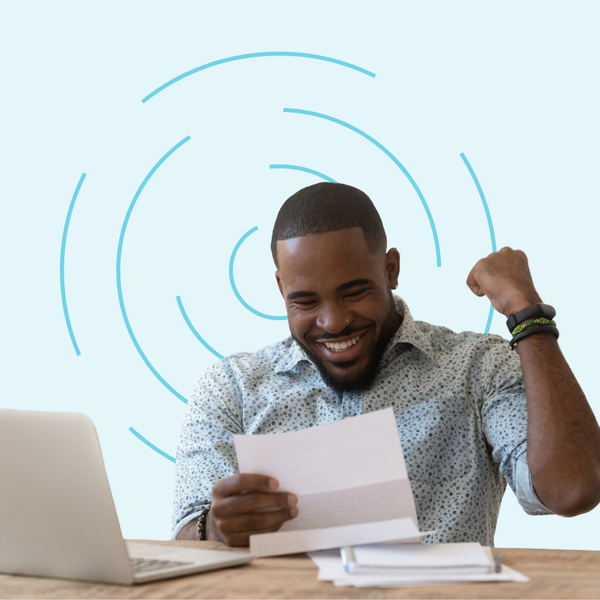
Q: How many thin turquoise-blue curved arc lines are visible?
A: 9